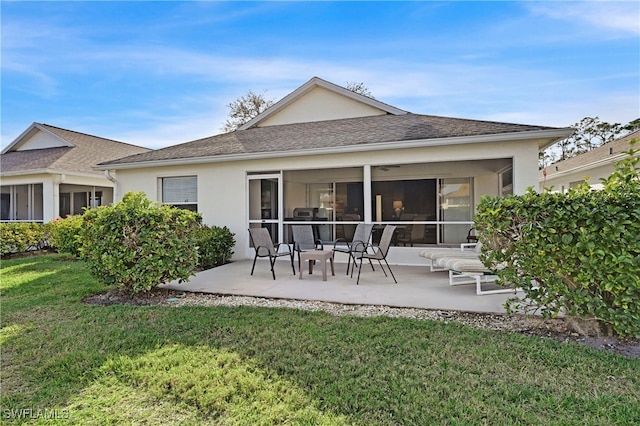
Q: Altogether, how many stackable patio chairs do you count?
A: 4